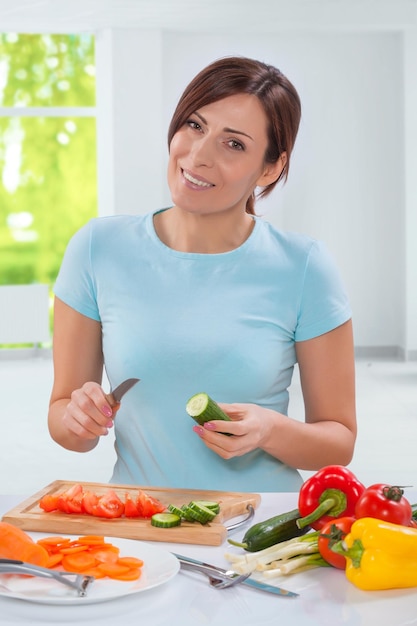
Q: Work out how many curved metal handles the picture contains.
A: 1